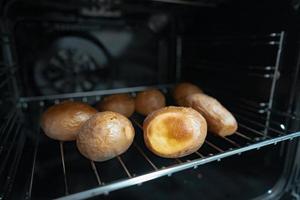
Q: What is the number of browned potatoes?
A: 7